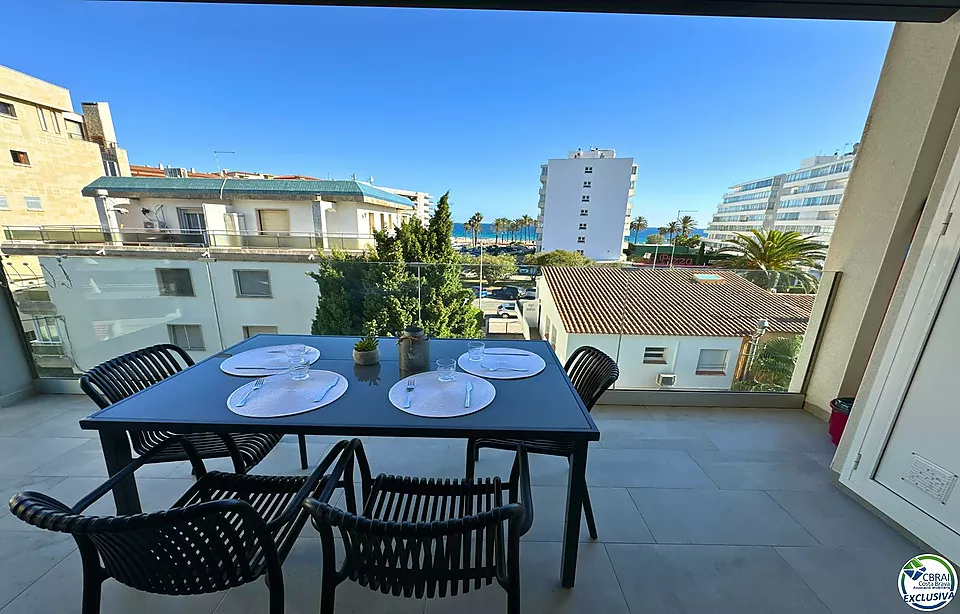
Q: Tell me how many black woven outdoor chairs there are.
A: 4